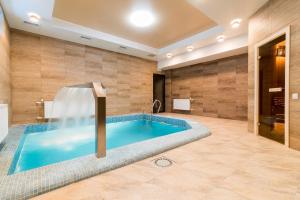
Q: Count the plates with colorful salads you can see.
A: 0